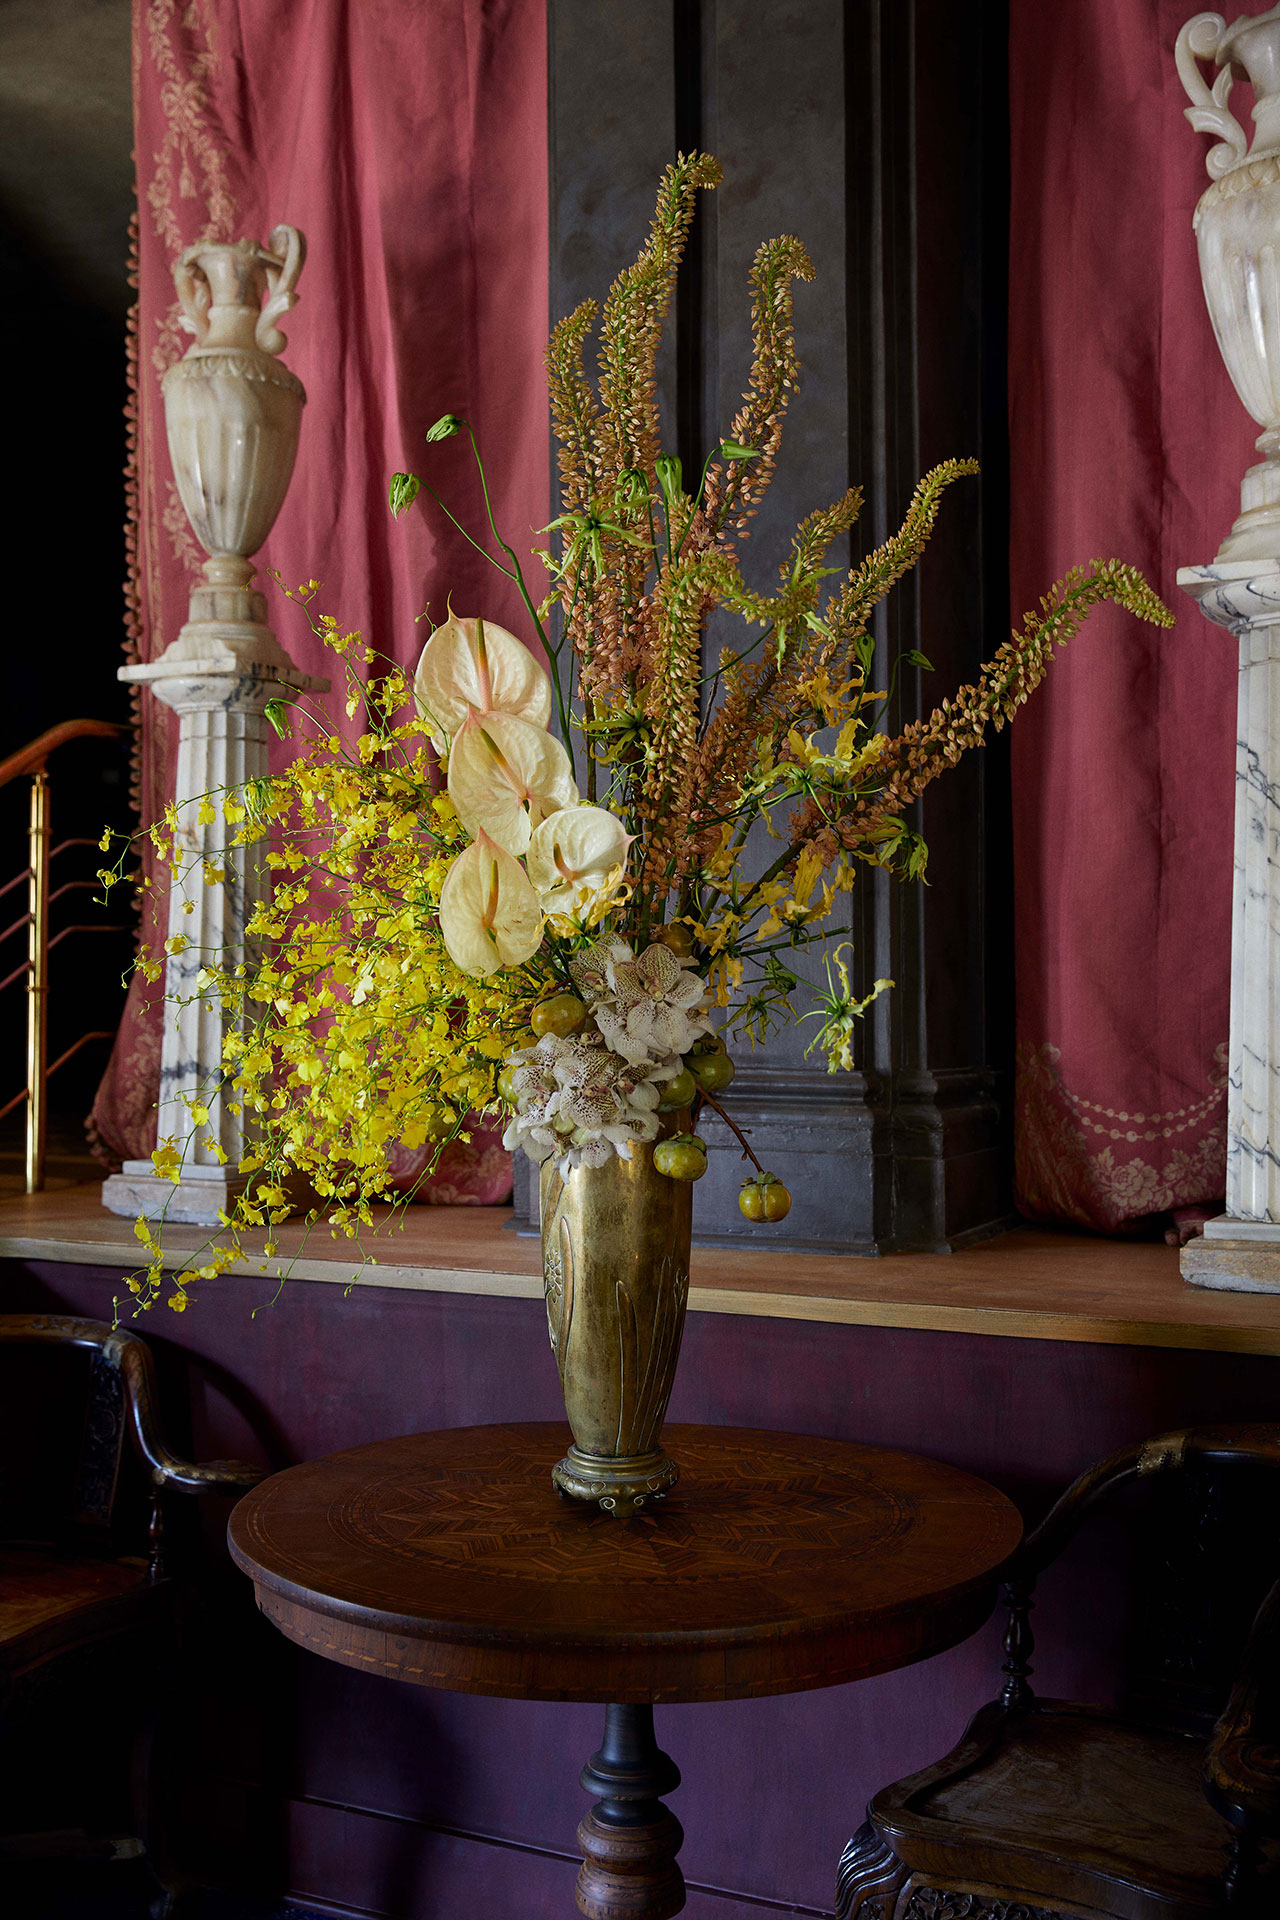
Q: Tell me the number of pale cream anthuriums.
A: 4